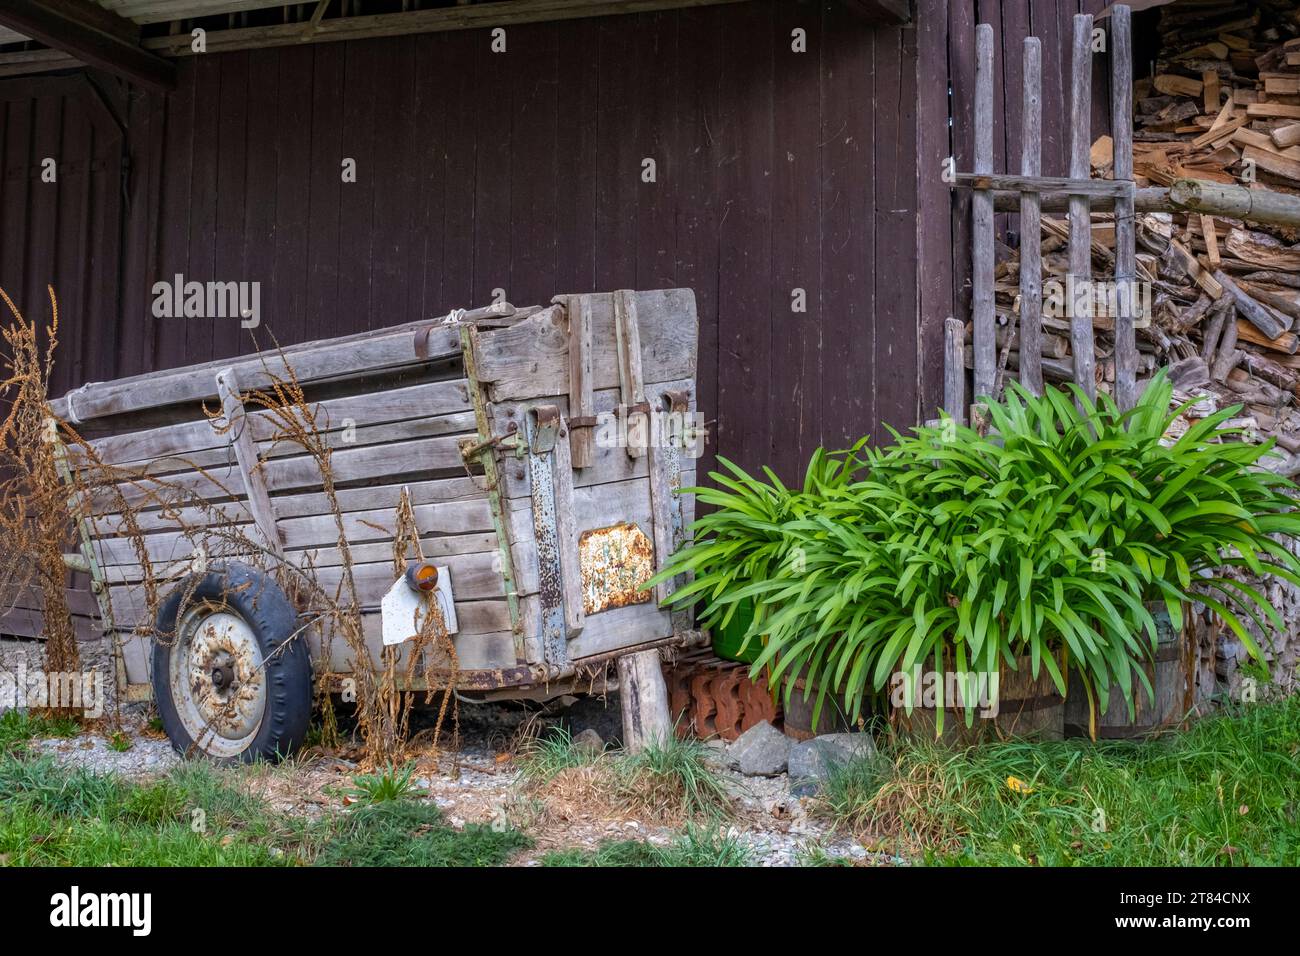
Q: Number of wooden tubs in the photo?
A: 3